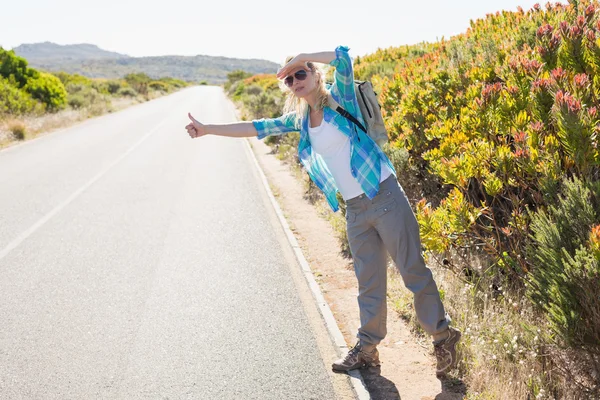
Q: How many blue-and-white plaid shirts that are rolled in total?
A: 1